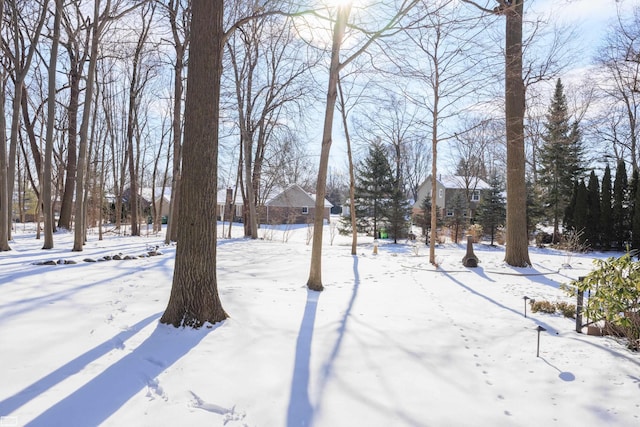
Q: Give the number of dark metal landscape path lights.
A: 2